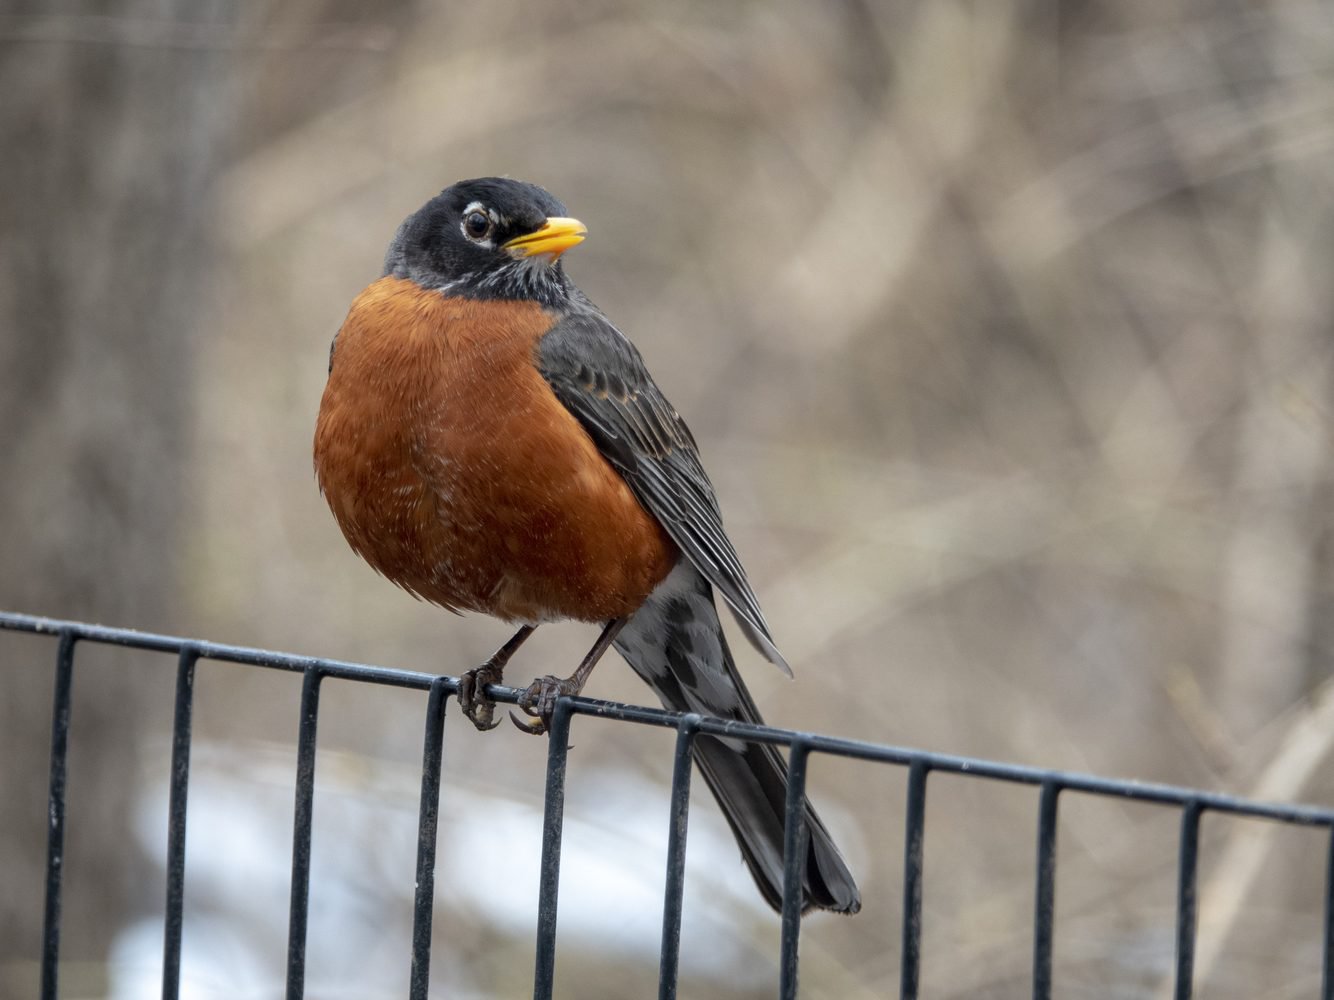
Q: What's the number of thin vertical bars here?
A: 11